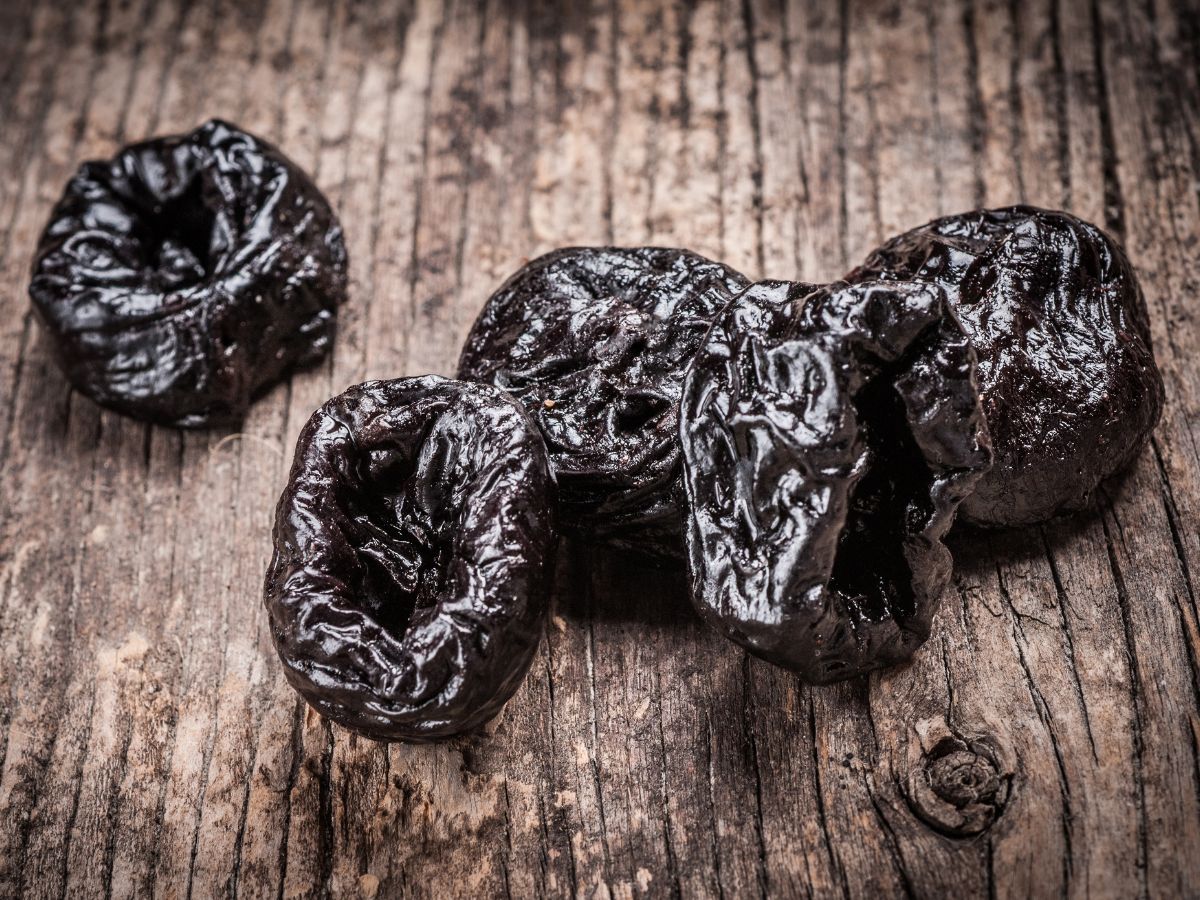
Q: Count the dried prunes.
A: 5